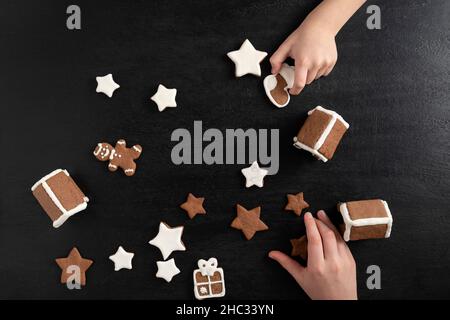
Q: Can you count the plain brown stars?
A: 5